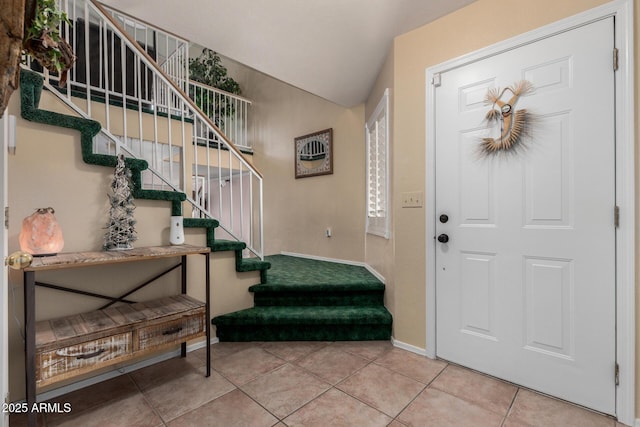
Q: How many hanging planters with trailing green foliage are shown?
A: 1